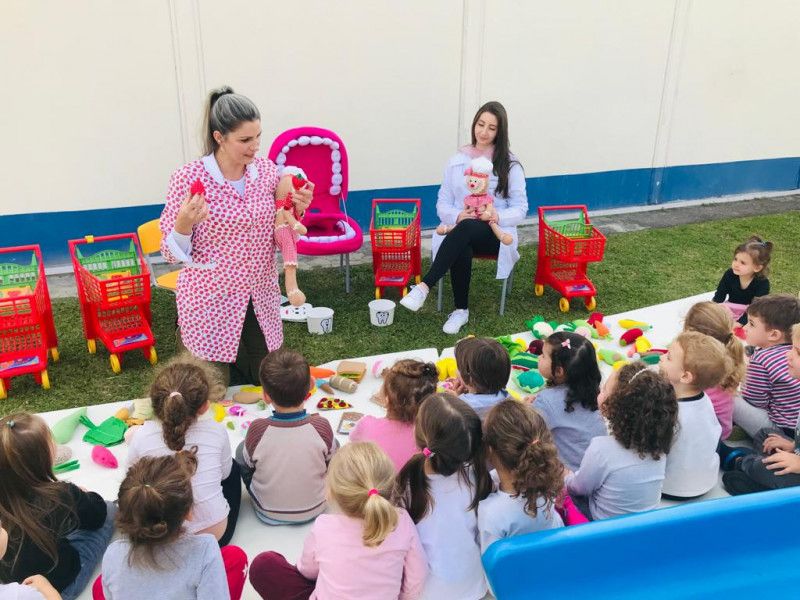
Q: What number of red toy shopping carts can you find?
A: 4